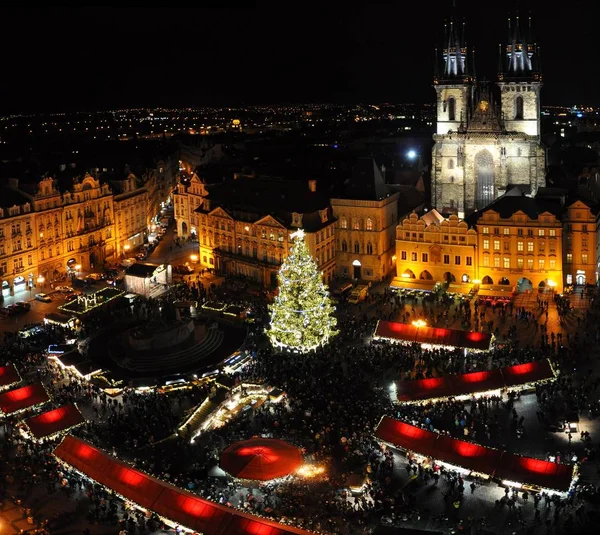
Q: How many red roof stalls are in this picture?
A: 8